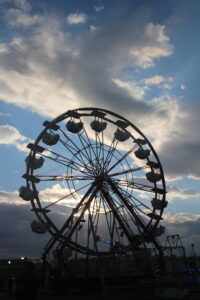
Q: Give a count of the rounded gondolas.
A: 11